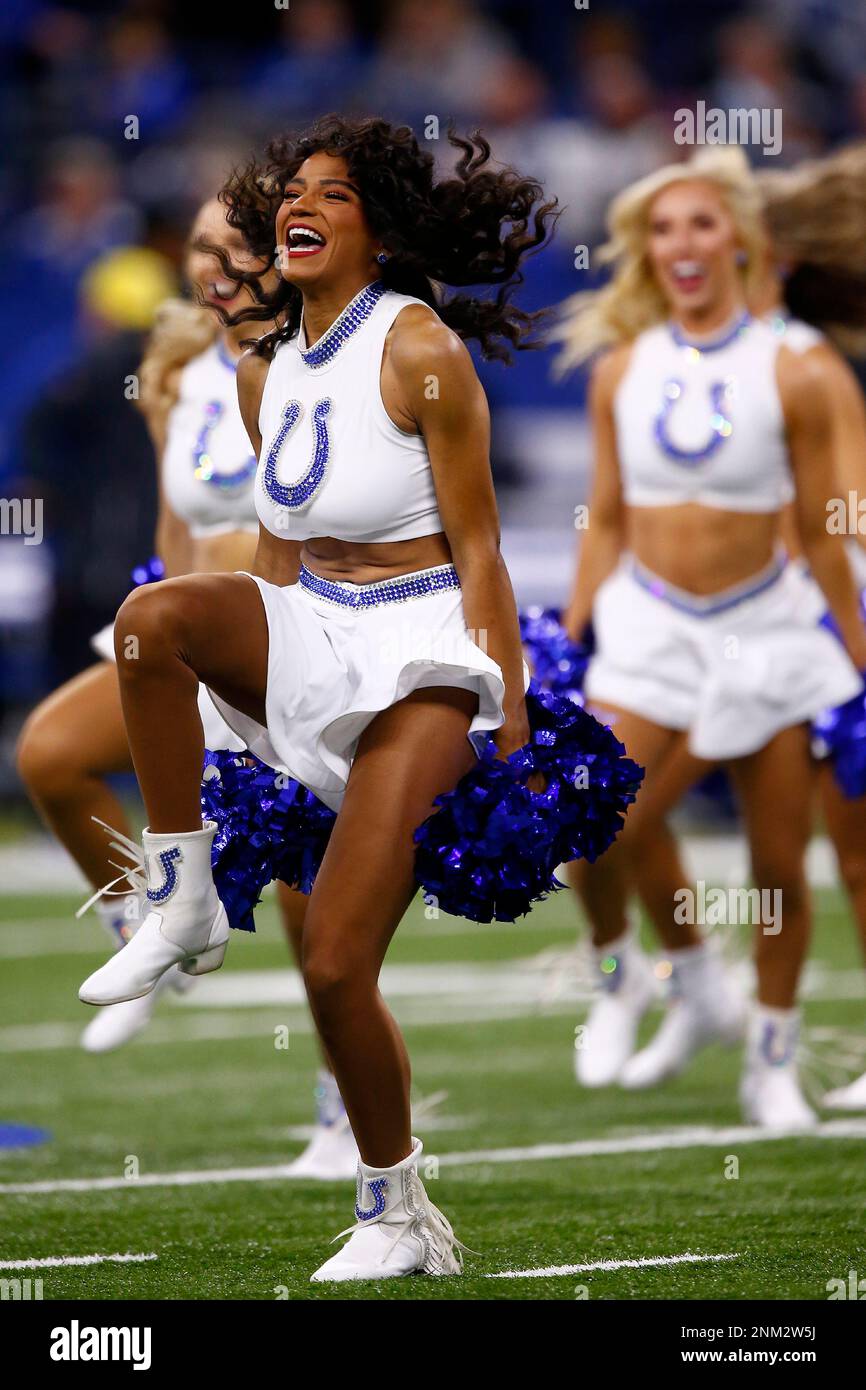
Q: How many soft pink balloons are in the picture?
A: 0